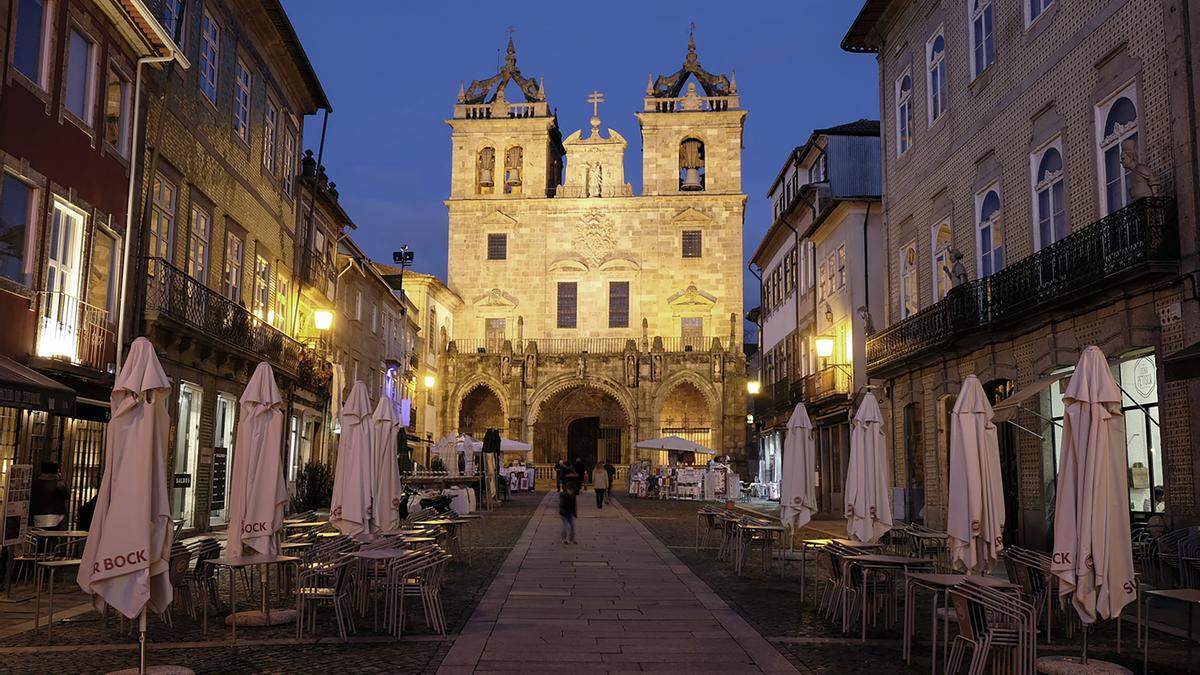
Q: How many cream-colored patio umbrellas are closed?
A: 8